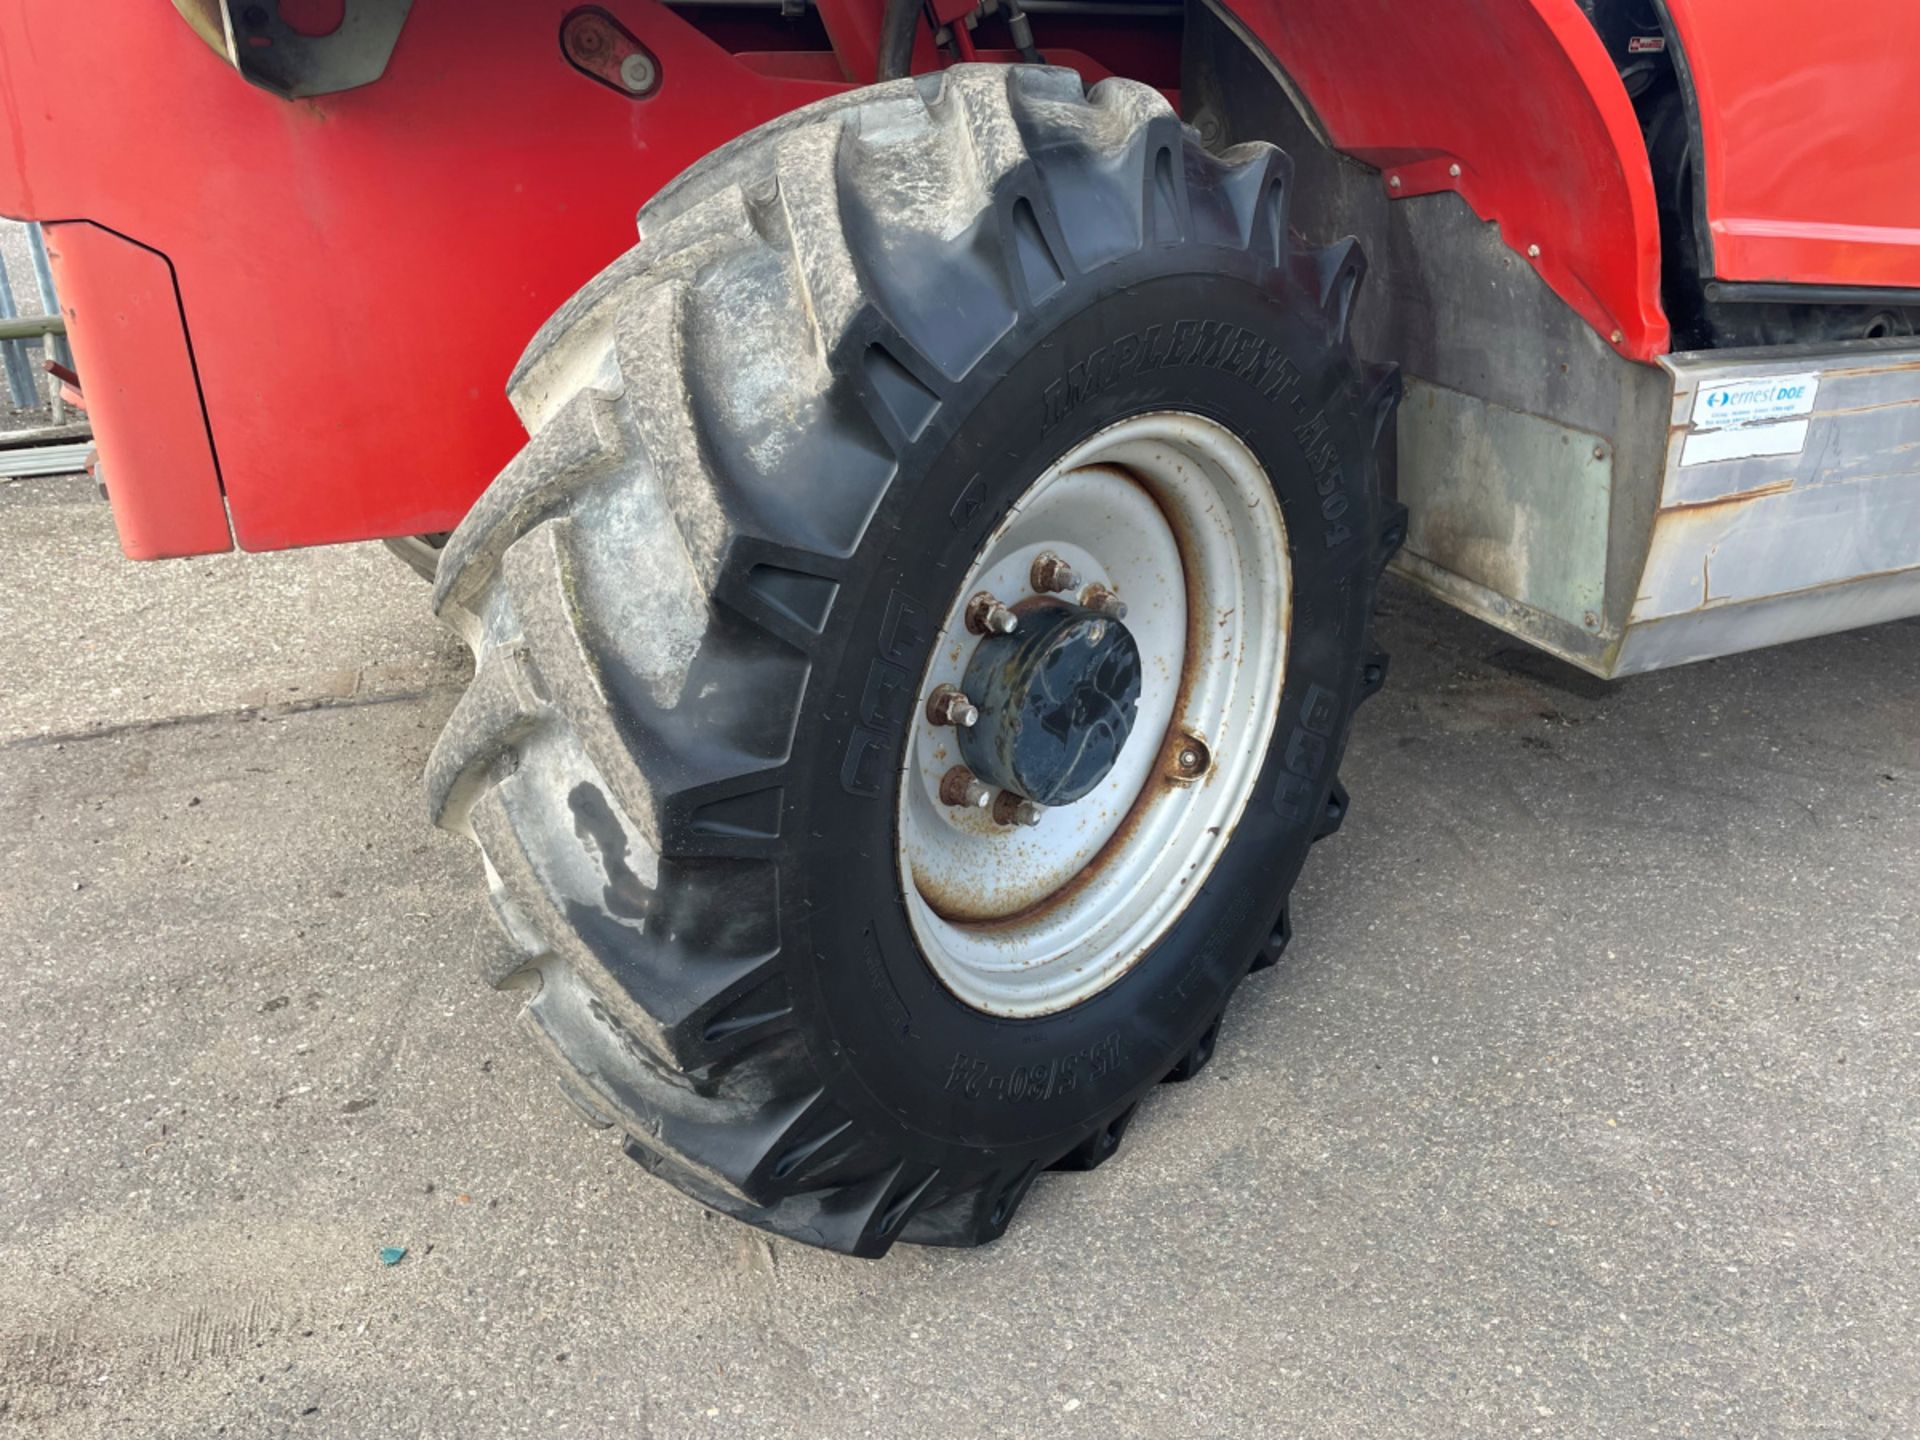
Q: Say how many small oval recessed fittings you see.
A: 1